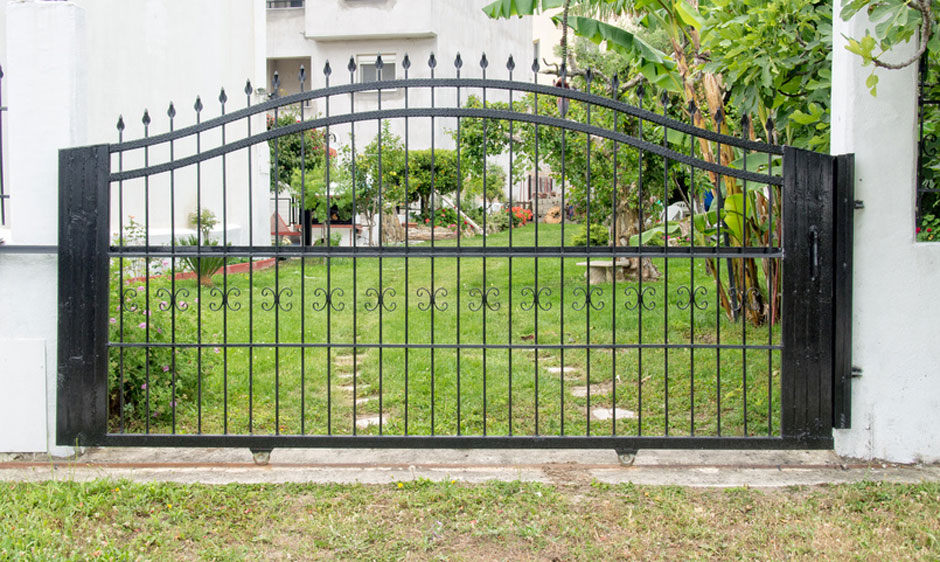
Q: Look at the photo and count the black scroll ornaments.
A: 13